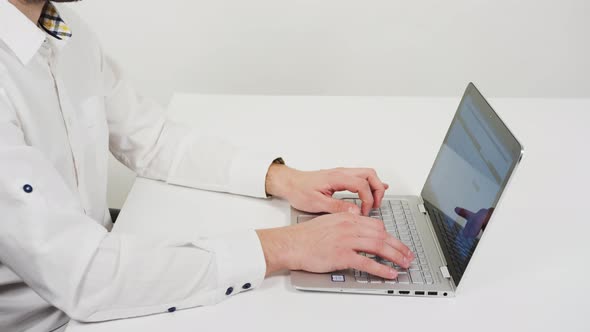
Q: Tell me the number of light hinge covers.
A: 2